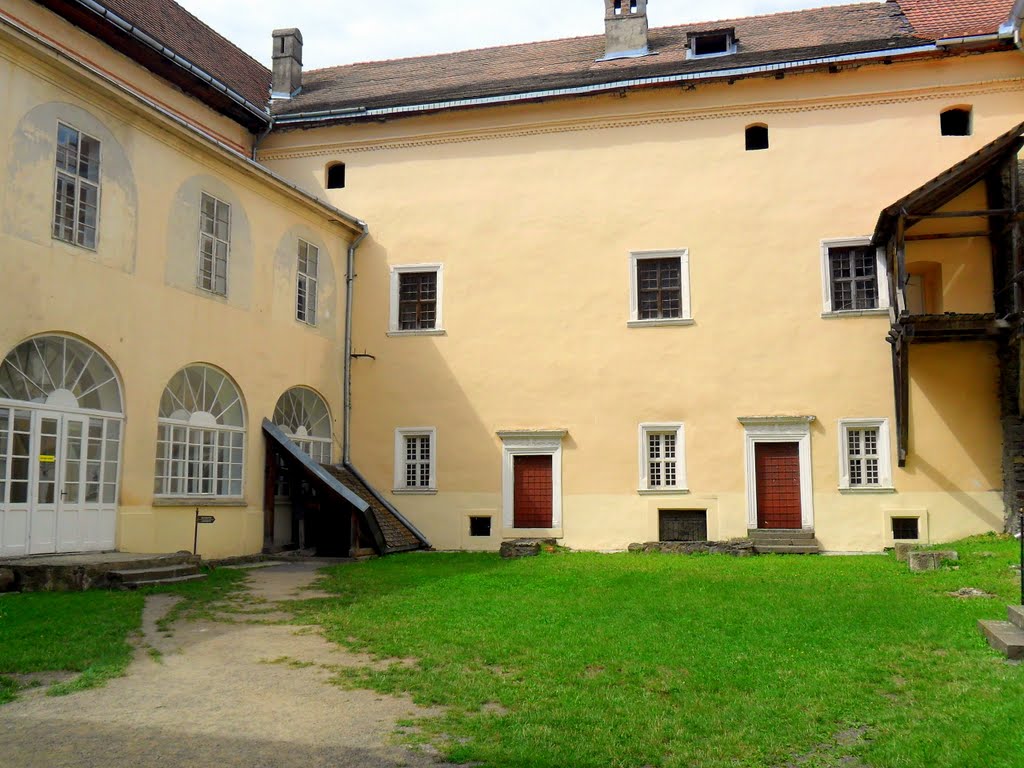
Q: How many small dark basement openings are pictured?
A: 3